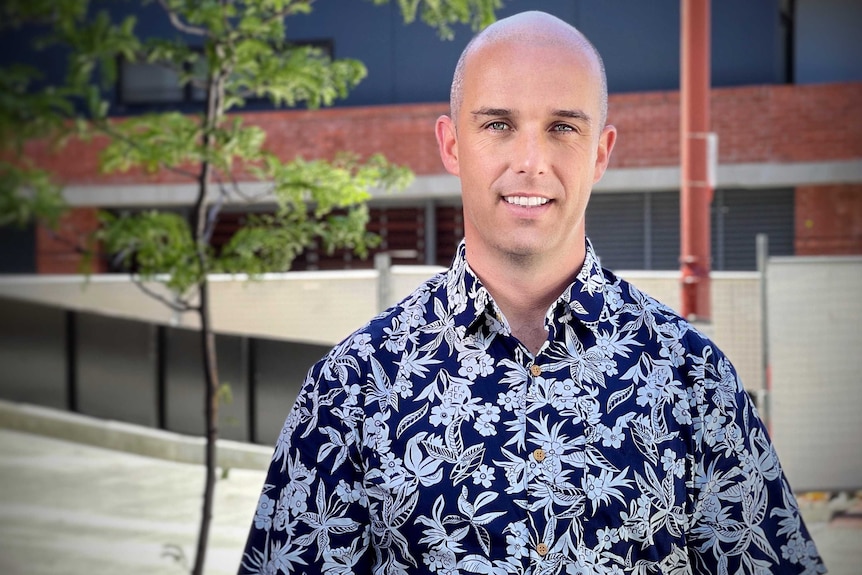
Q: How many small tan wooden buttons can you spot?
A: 3